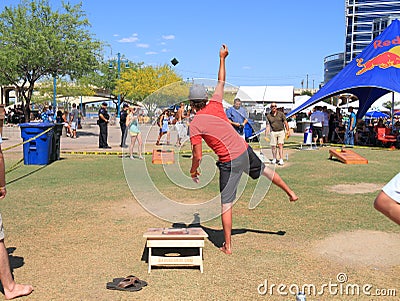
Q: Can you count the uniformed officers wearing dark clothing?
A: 2